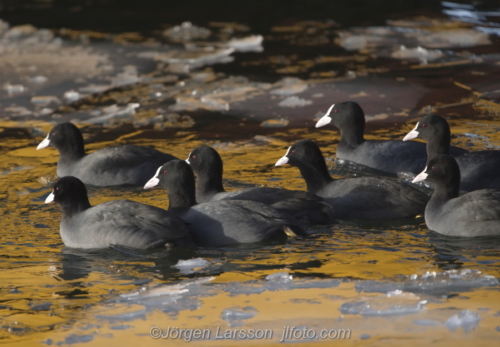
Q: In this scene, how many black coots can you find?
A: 8